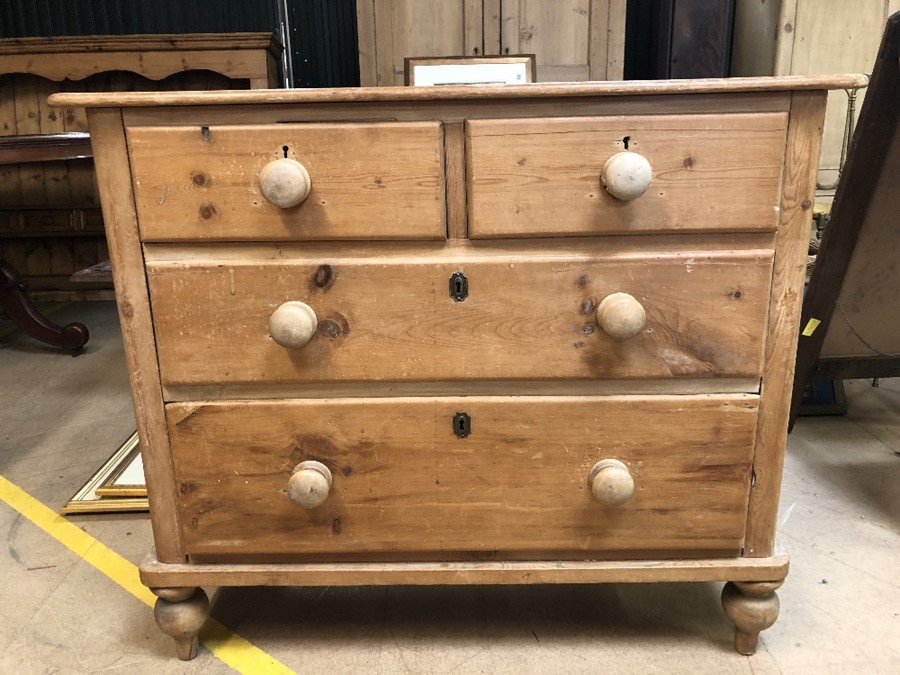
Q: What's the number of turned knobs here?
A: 6